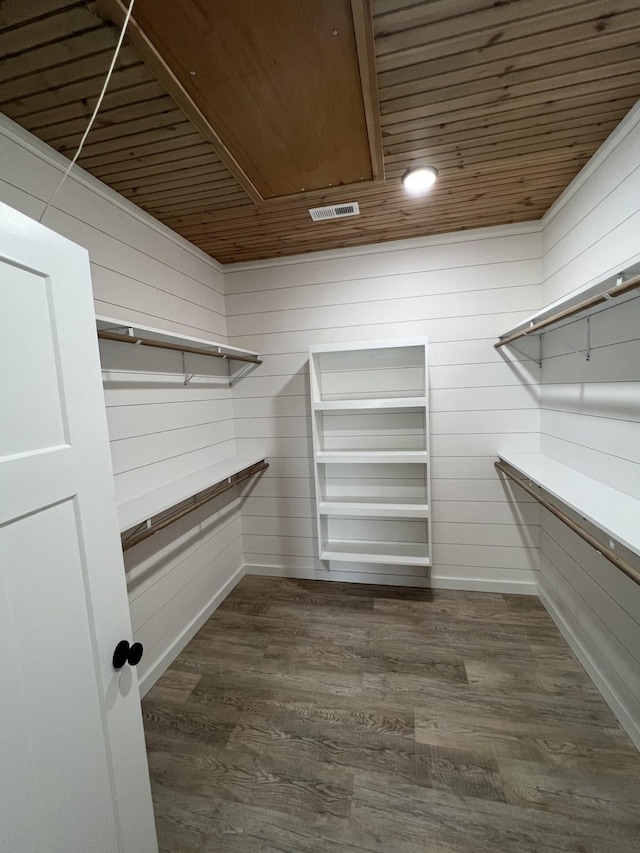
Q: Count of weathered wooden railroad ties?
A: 0